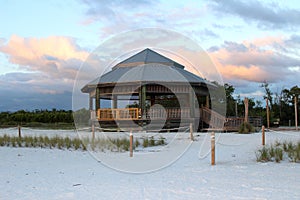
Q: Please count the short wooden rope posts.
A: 6